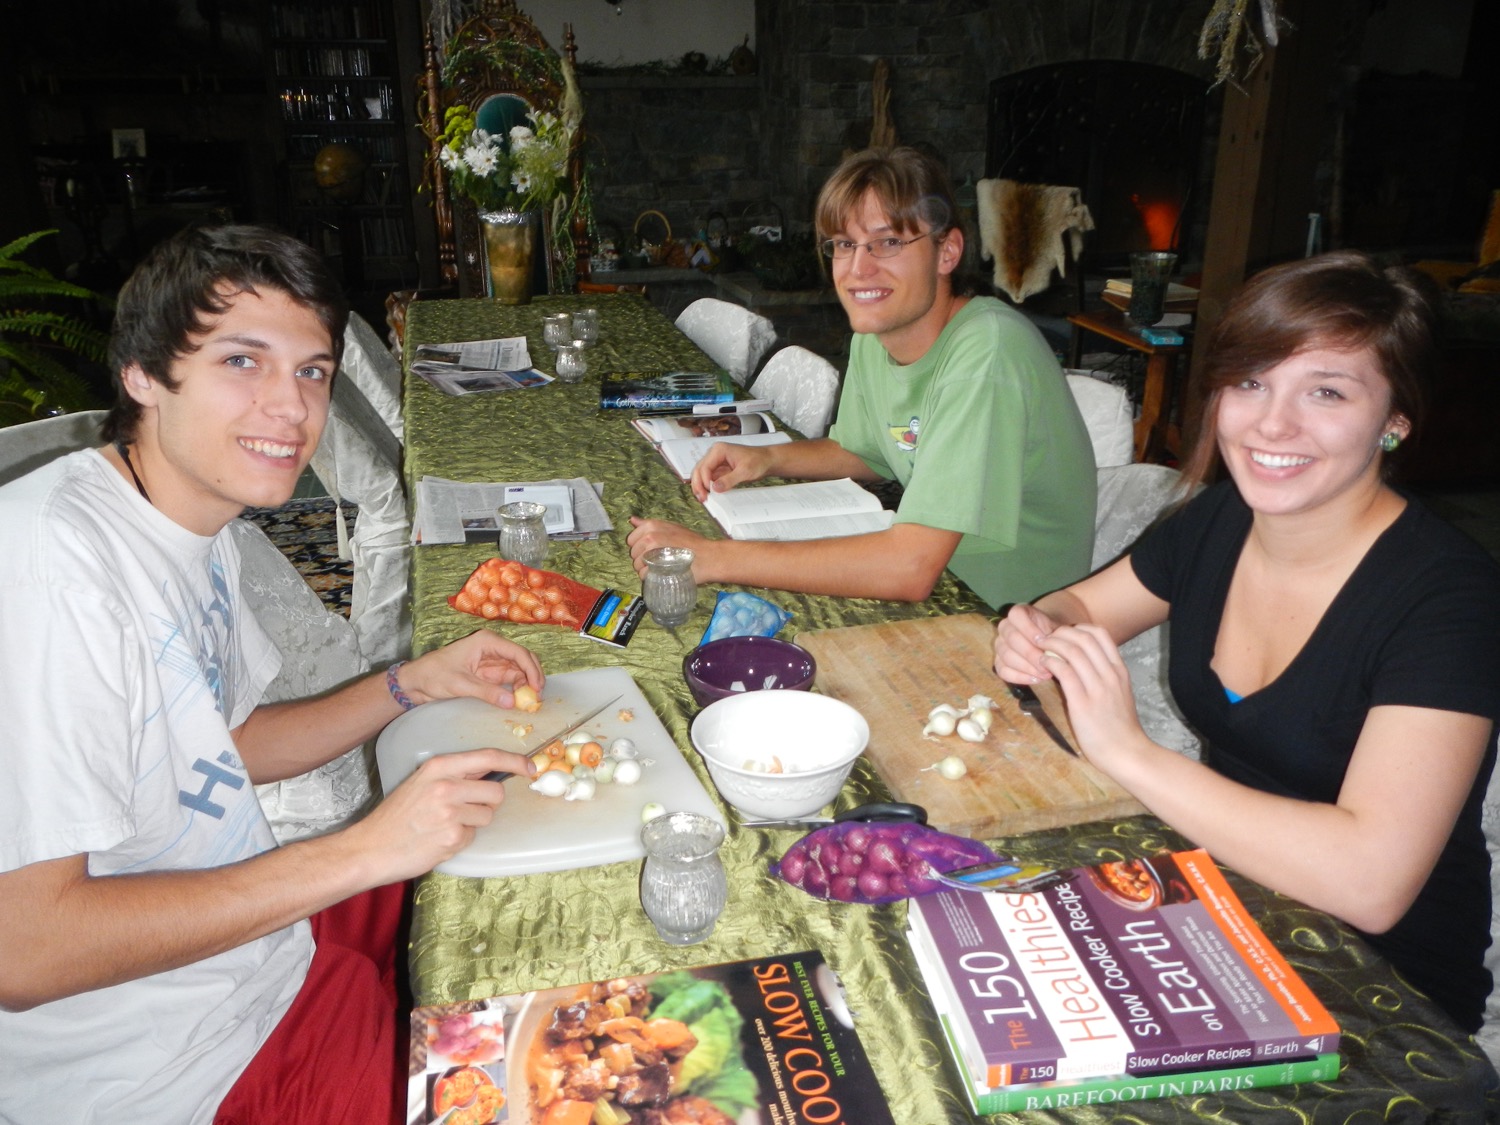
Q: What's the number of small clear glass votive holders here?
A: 6